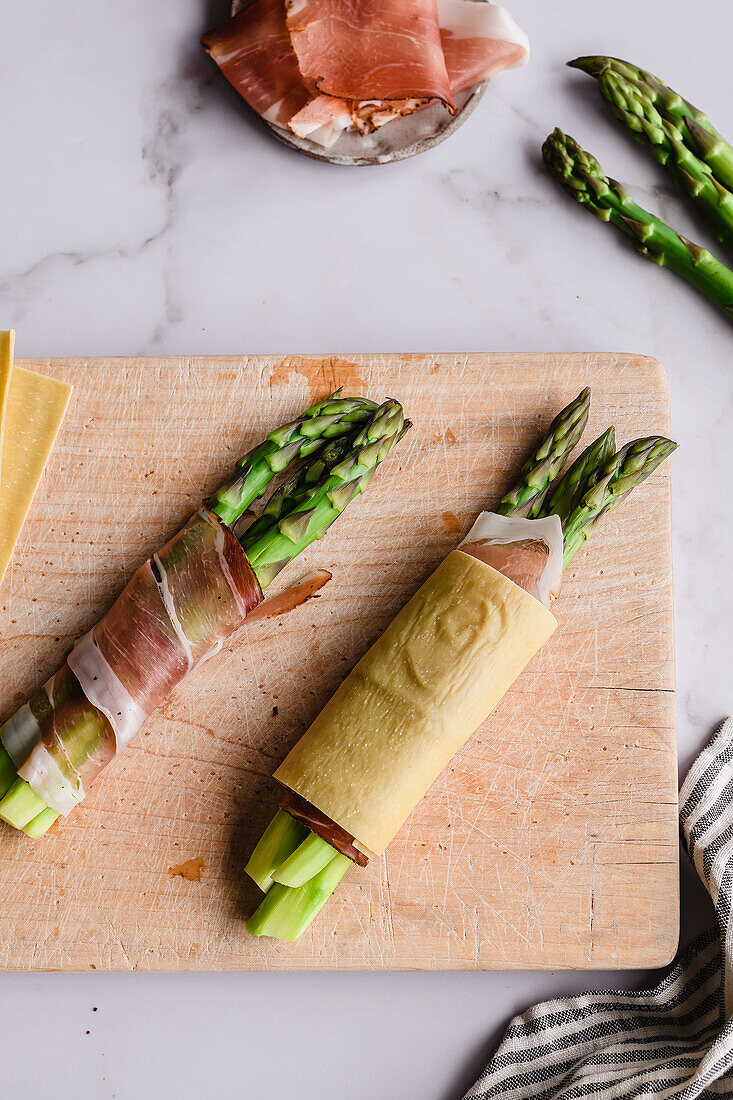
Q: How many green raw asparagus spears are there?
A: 9